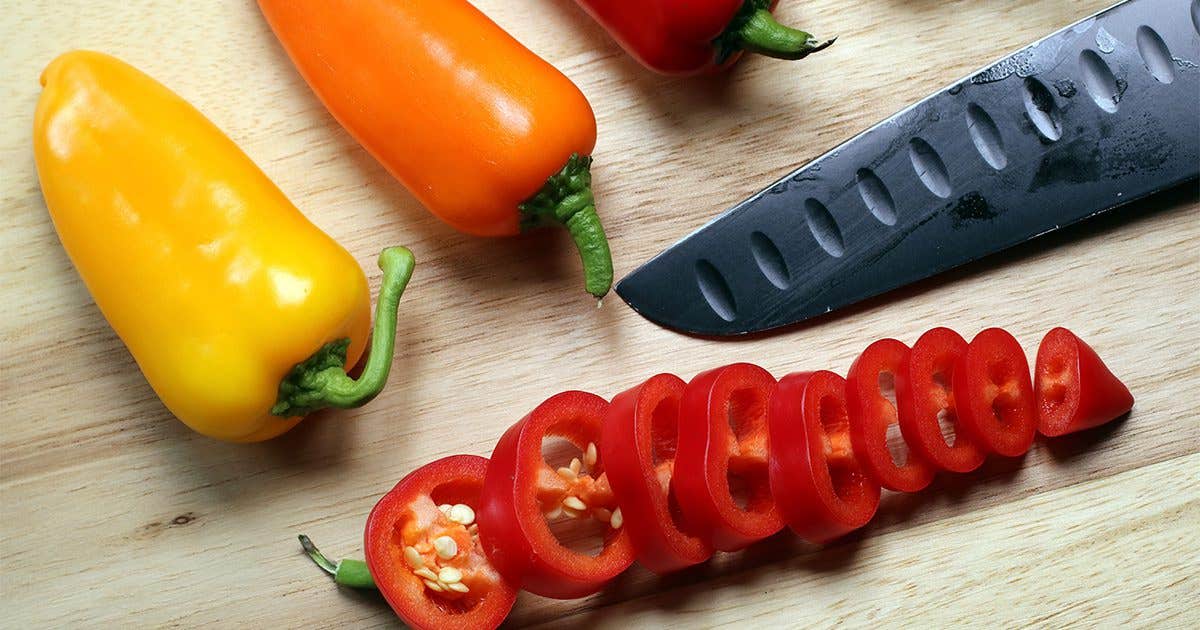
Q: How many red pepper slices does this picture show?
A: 9